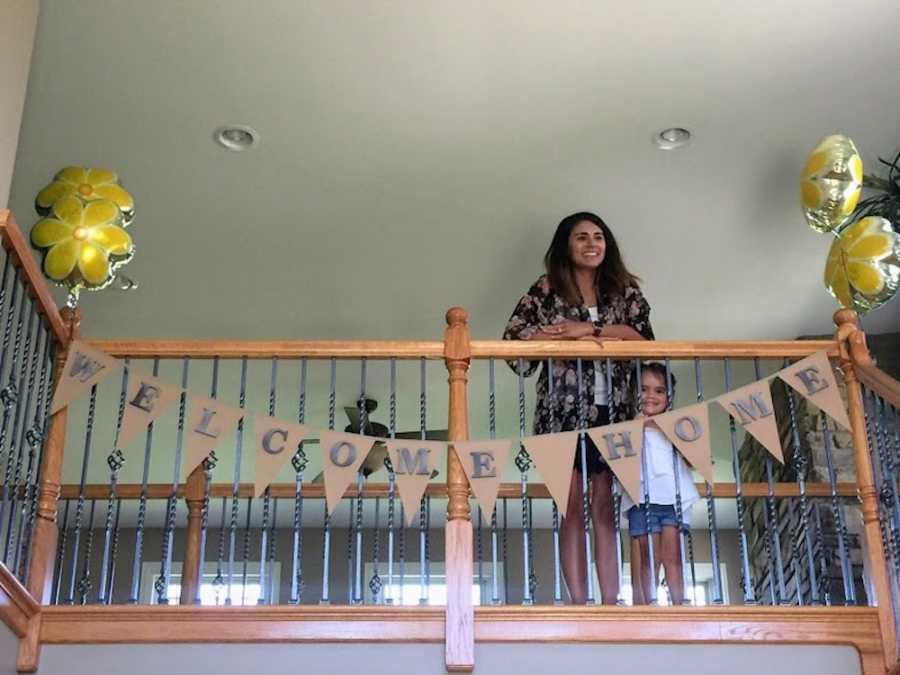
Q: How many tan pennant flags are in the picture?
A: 12